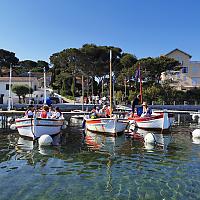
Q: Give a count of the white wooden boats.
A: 3